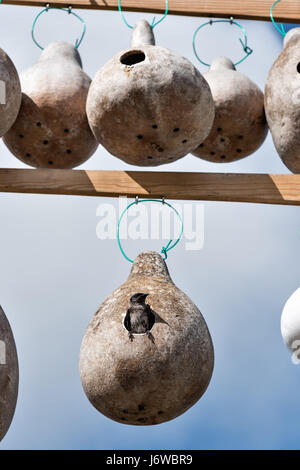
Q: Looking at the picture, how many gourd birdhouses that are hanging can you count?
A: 8